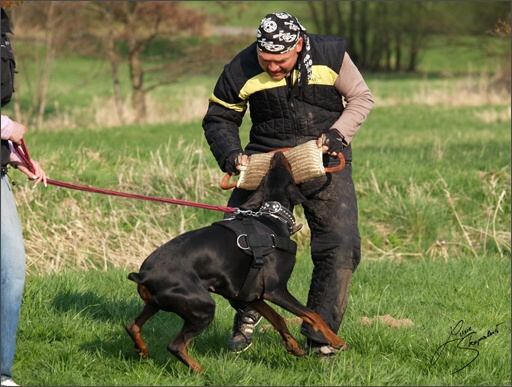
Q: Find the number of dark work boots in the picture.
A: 2